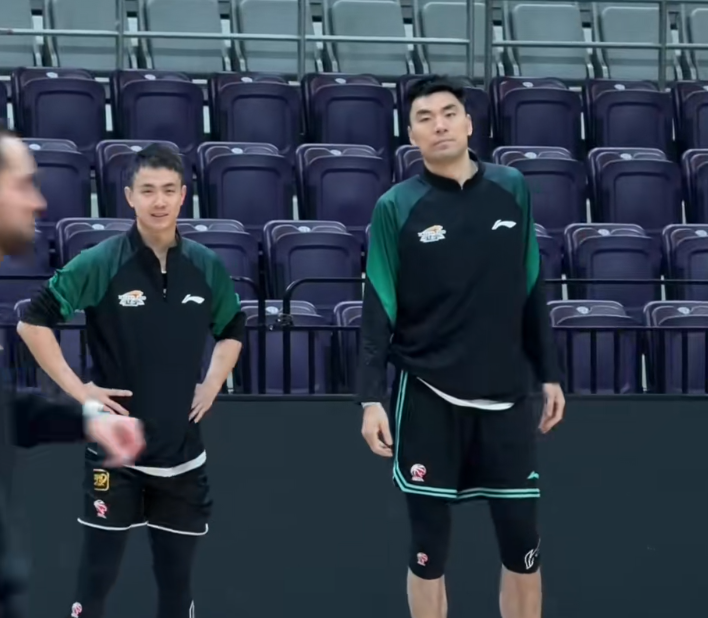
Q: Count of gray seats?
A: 9